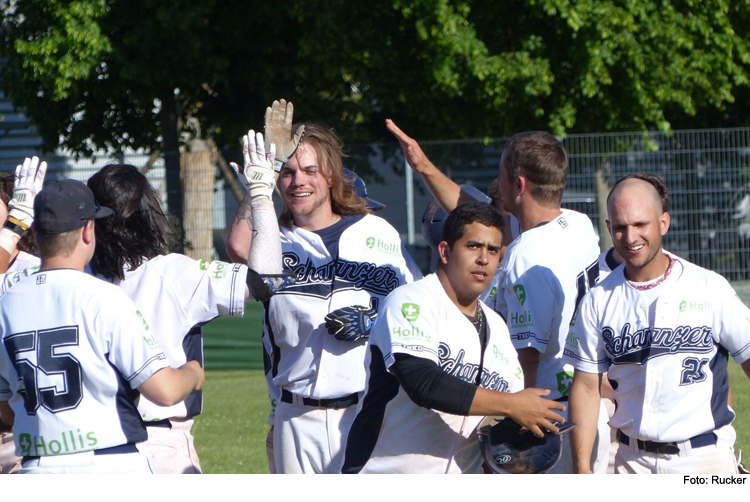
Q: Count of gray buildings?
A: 1